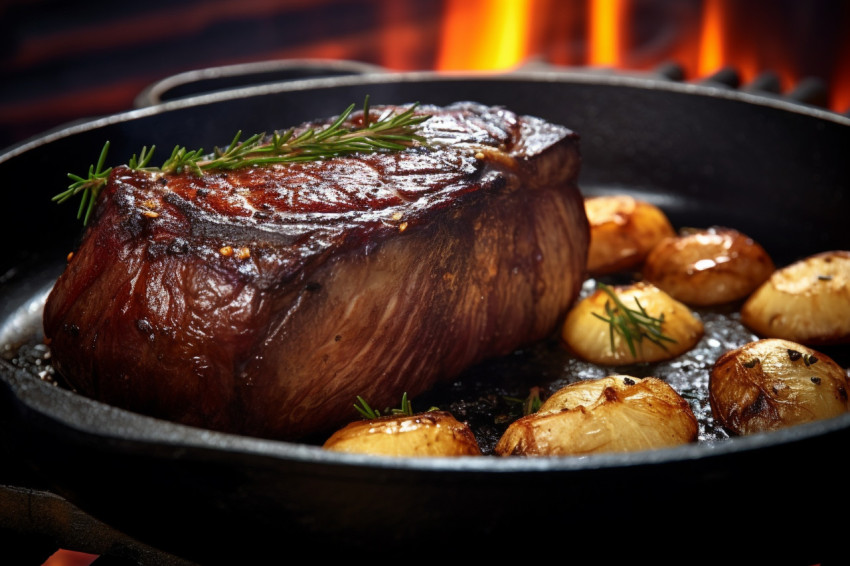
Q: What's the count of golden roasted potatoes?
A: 7